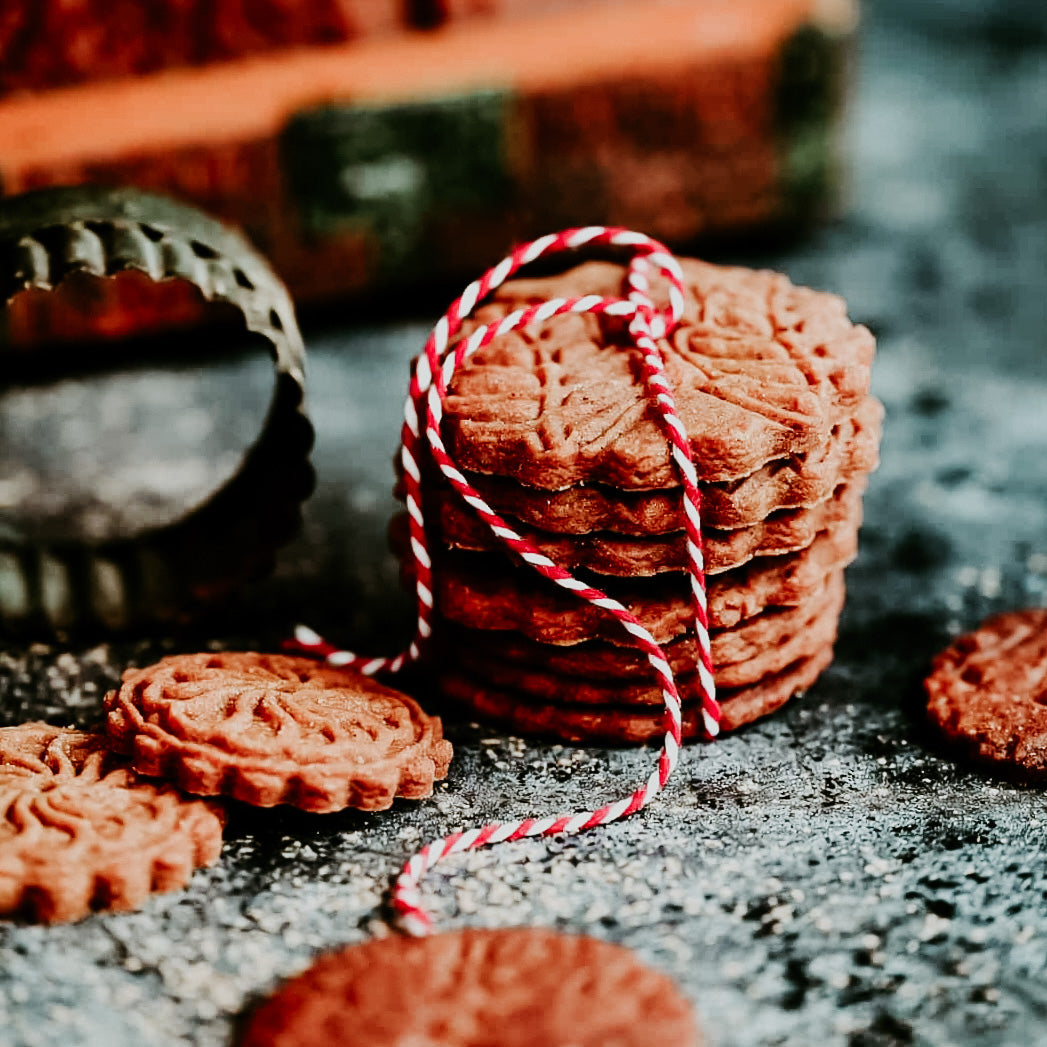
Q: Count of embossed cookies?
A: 11